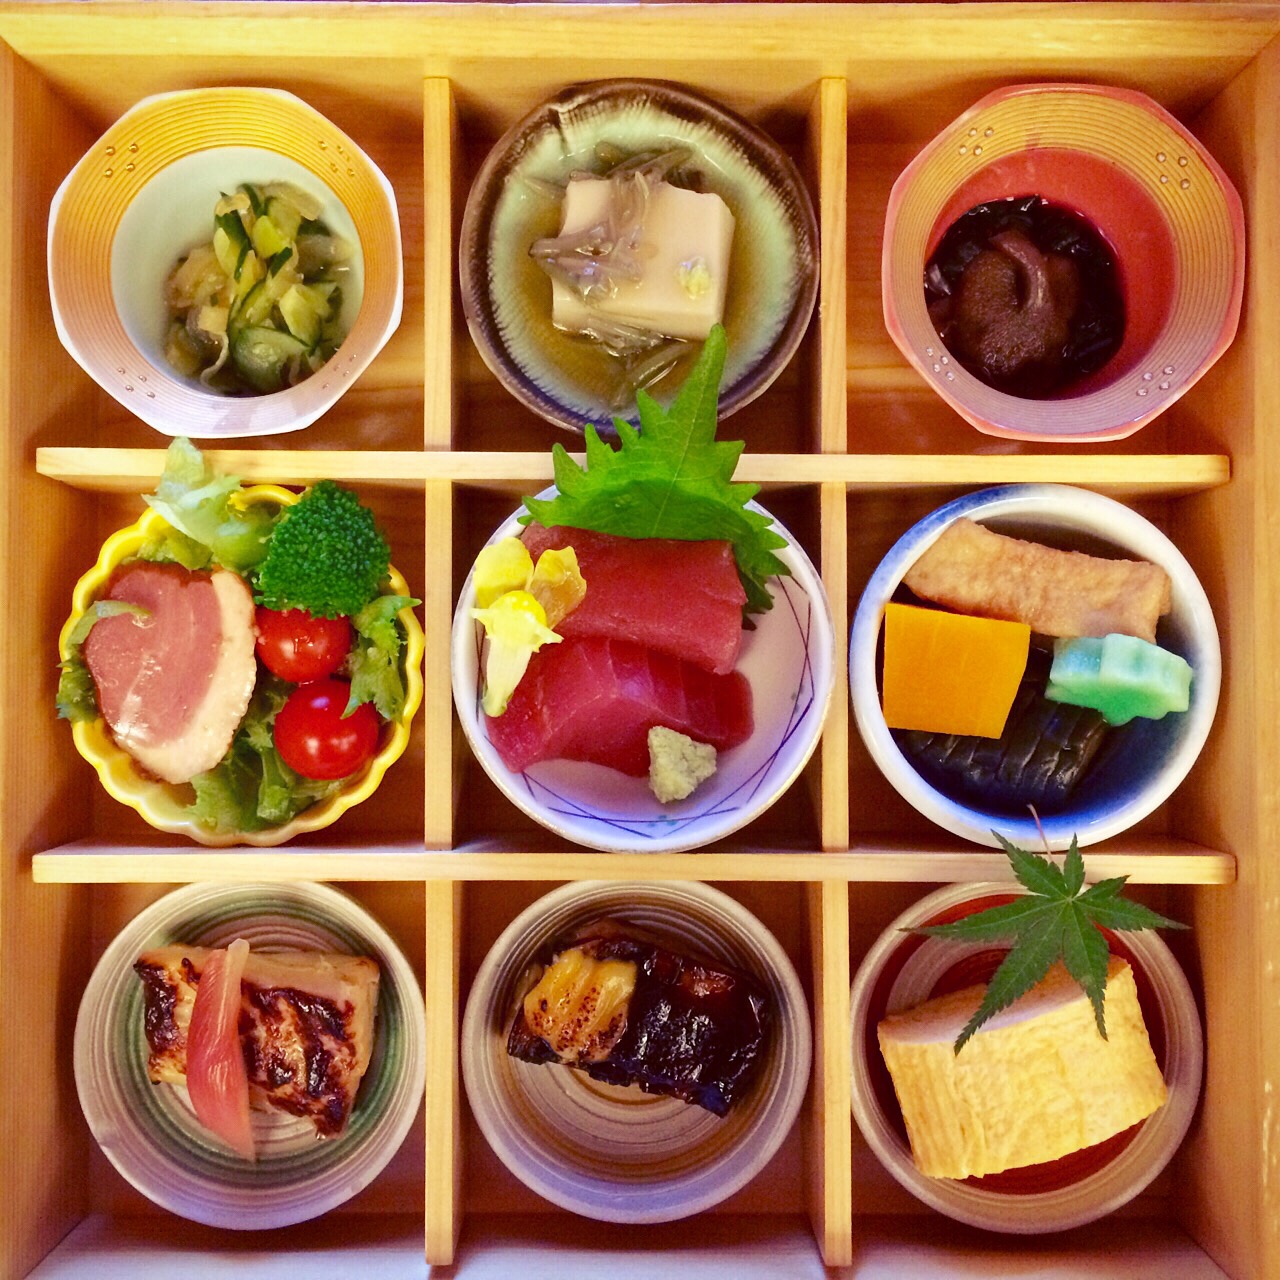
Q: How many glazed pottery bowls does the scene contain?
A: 9